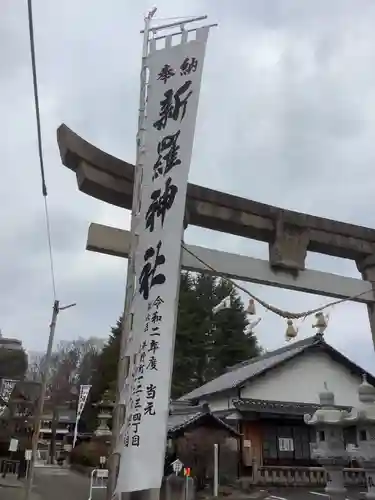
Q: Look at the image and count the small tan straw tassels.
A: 3